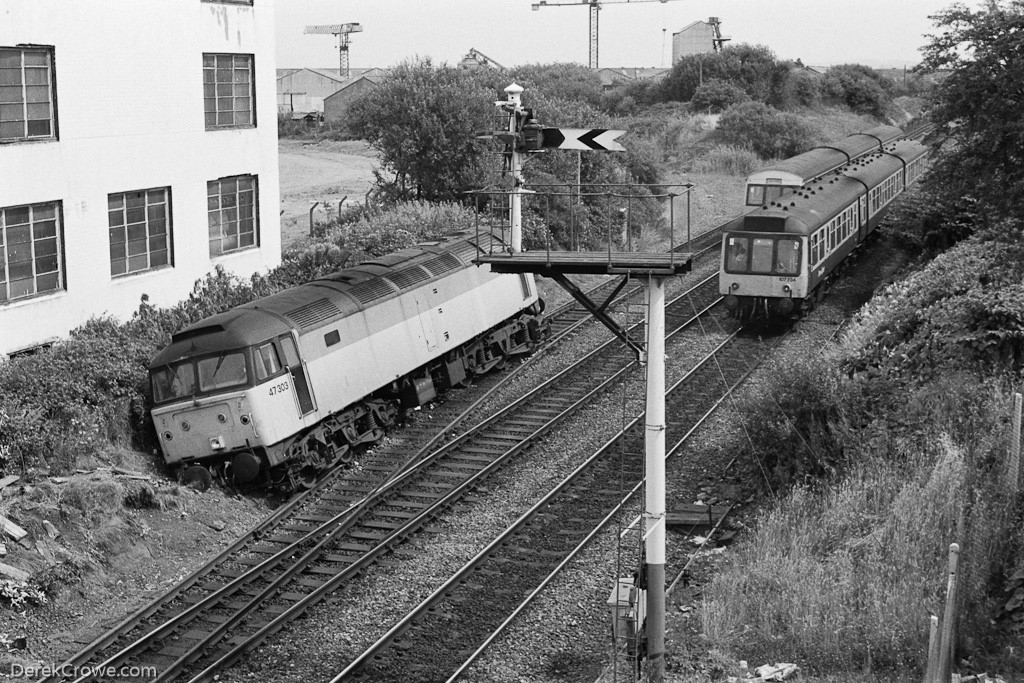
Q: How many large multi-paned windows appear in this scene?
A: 5